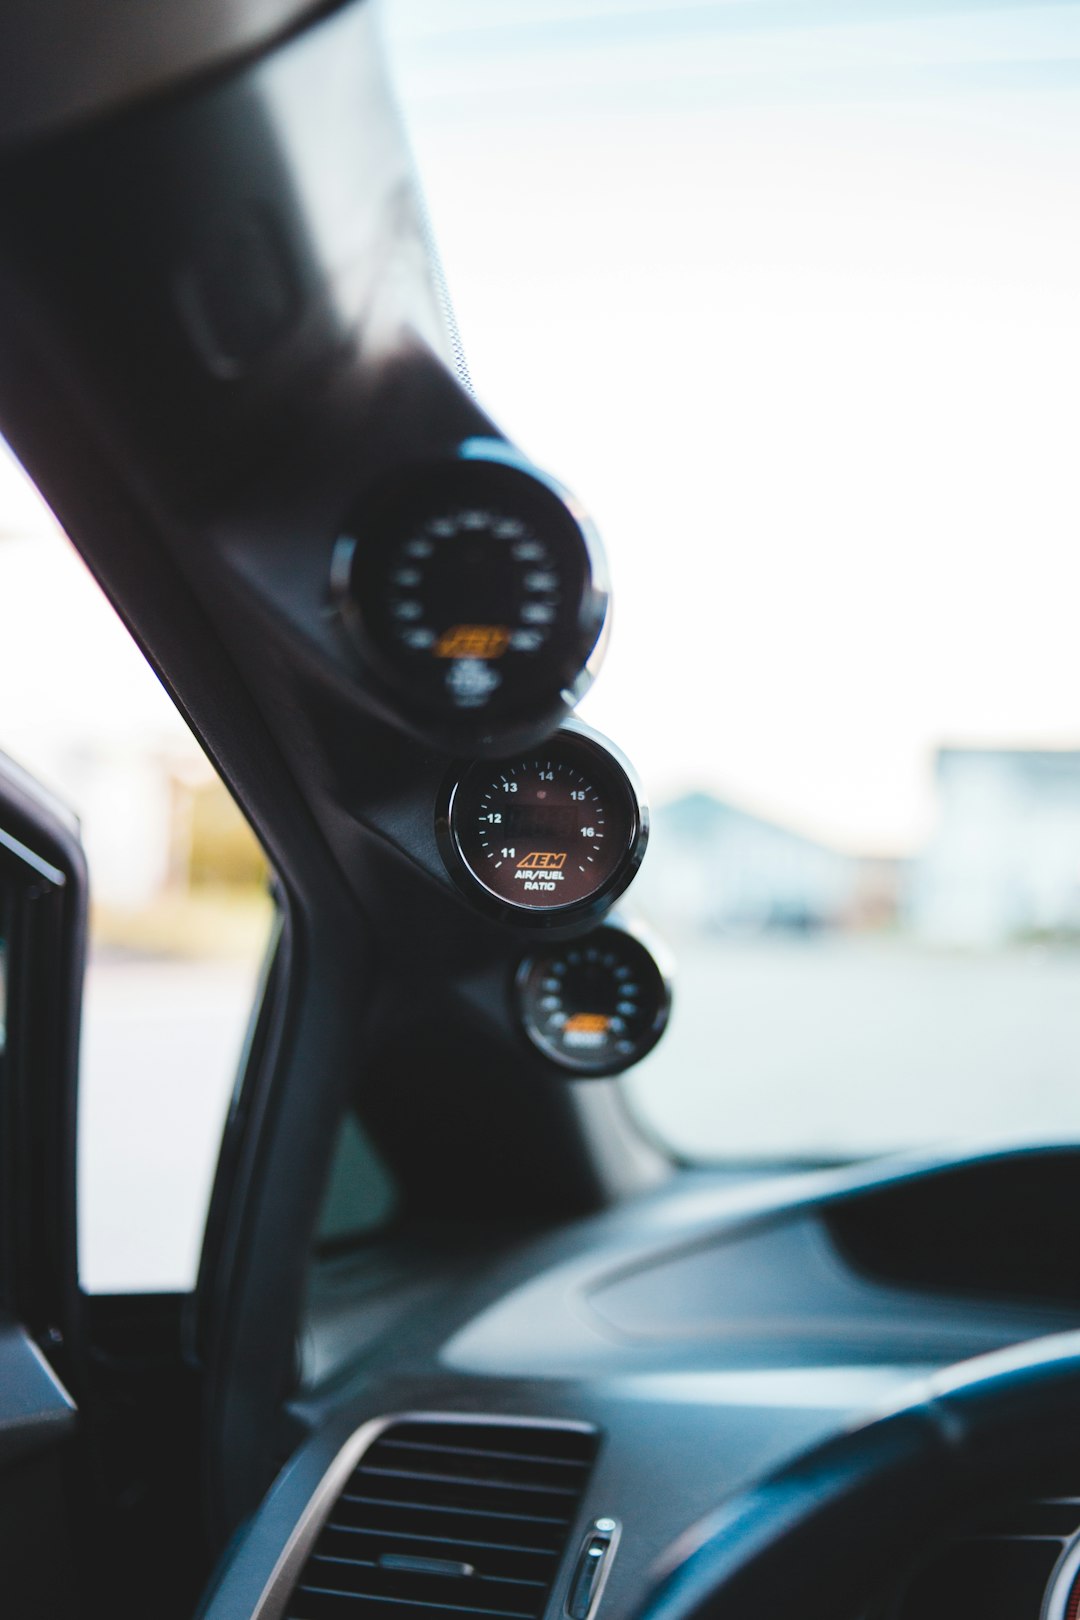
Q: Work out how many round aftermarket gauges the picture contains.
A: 3